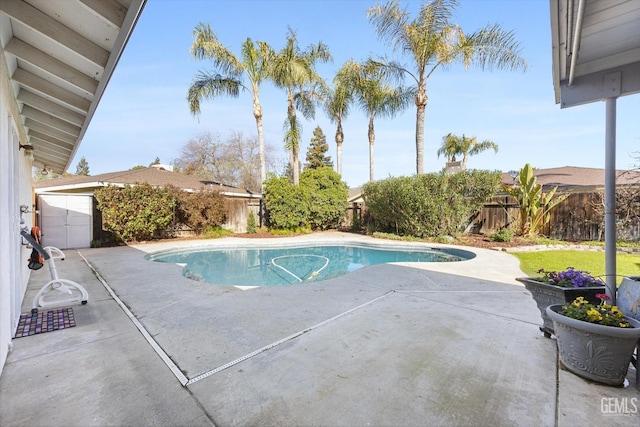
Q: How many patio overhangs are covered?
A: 2